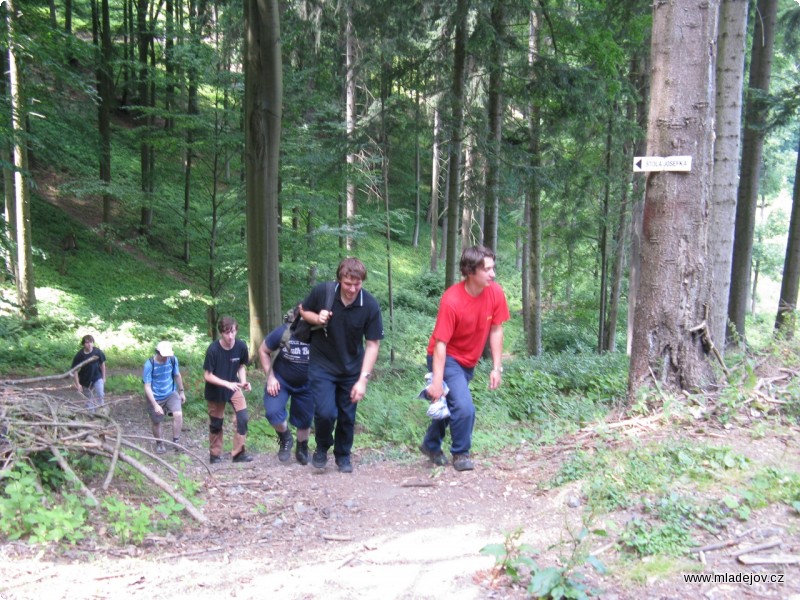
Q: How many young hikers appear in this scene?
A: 6